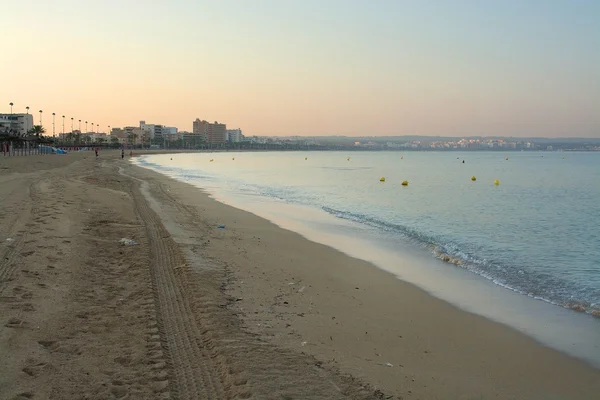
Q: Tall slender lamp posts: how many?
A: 11